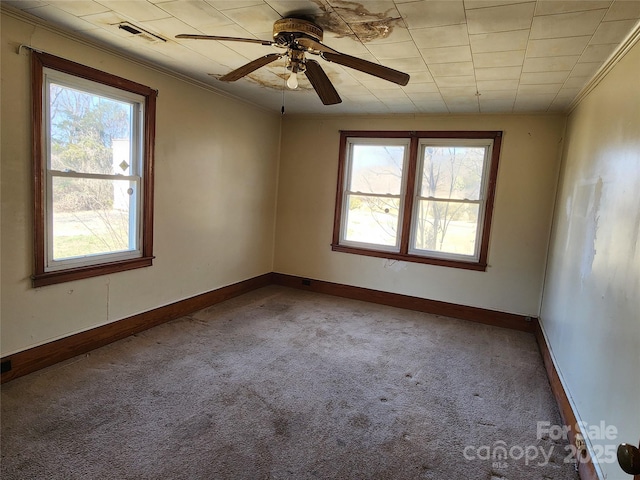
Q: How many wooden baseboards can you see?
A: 3